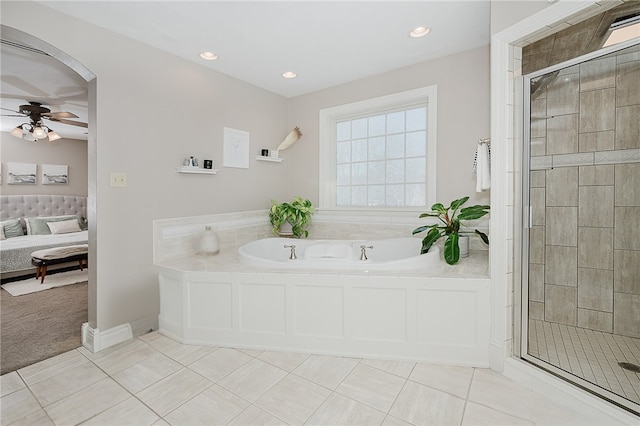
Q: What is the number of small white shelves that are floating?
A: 2